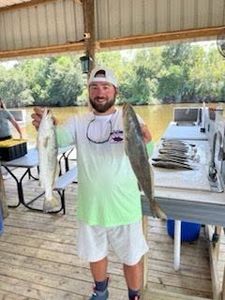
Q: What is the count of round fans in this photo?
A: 1